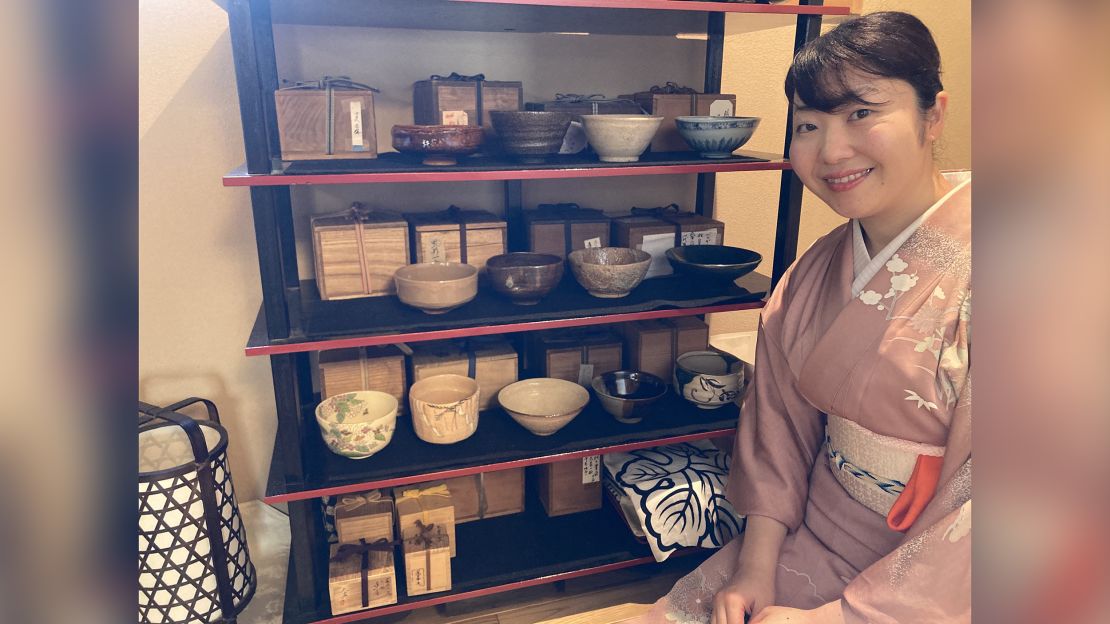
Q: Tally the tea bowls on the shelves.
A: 13